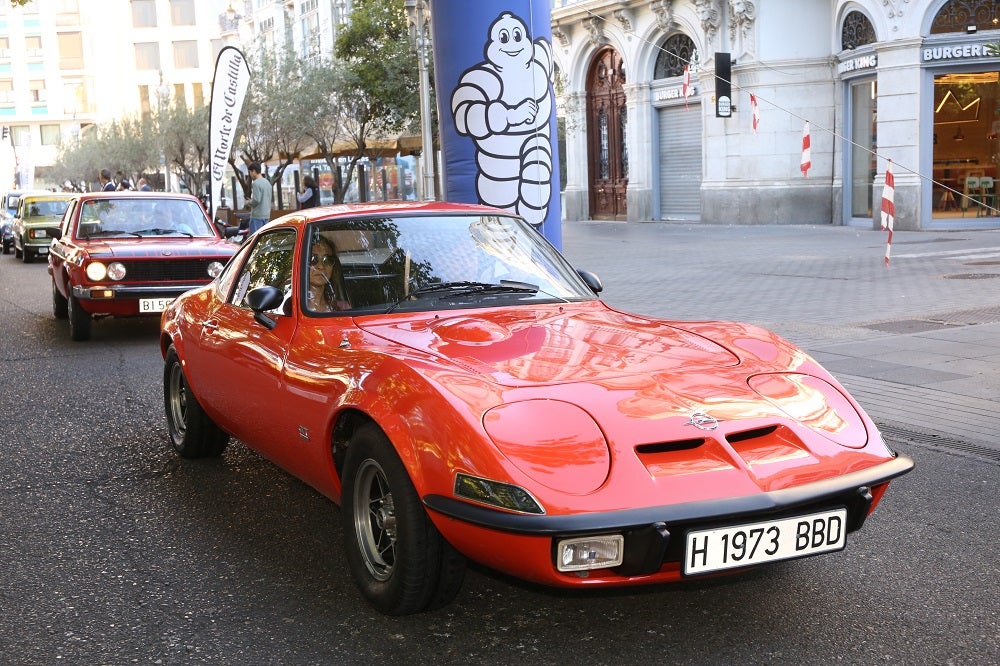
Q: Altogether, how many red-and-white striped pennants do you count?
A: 4